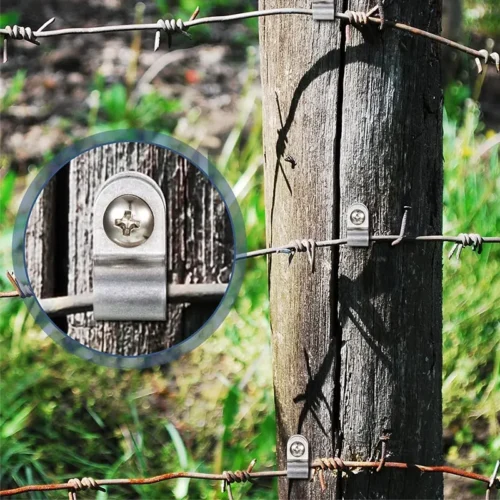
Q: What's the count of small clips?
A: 3